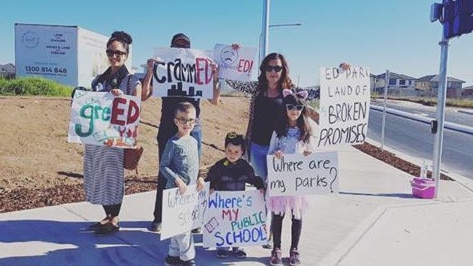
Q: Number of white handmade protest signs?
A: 7